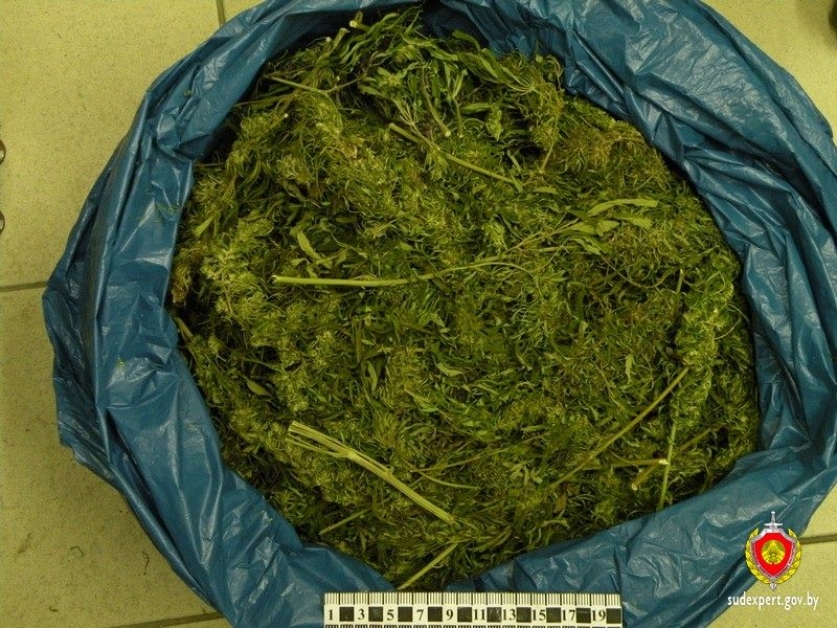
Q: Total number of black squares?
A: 10